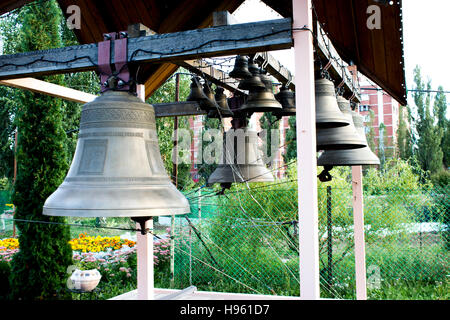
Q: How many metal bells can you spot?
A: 12